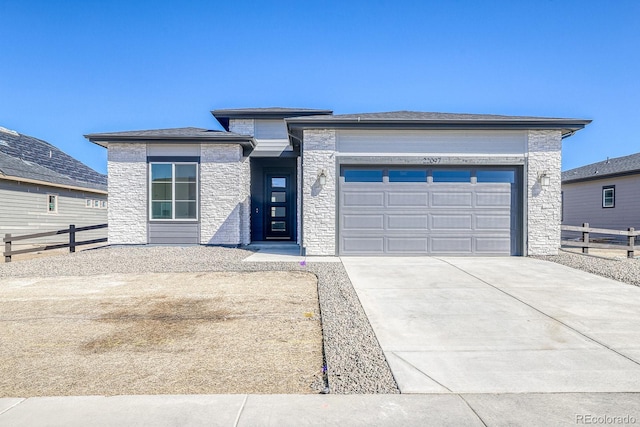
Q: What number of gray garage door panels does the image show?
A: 12